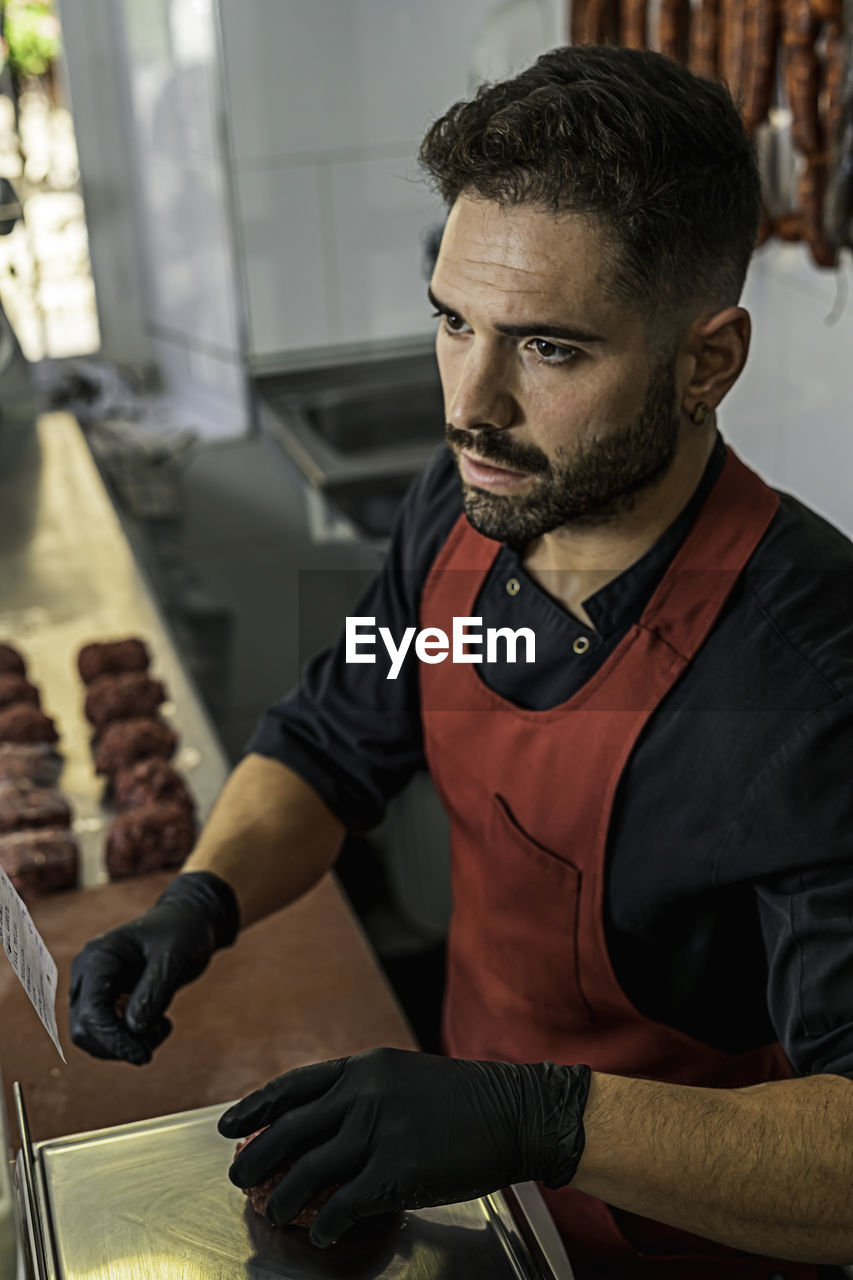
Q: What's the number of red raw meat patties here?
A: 12